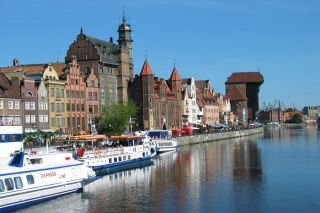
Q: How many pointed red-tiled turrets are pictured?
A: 2